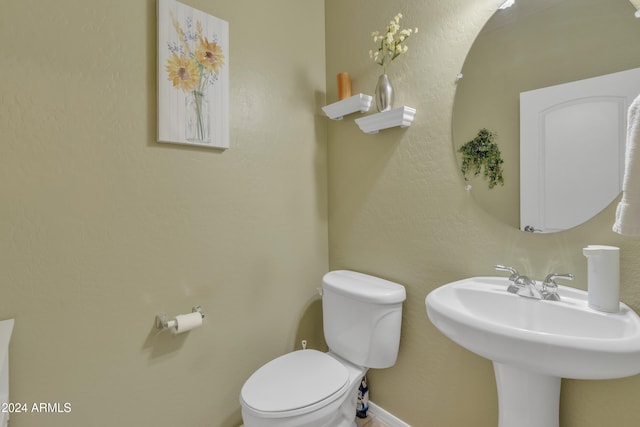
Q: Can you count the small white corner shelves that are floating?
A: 2